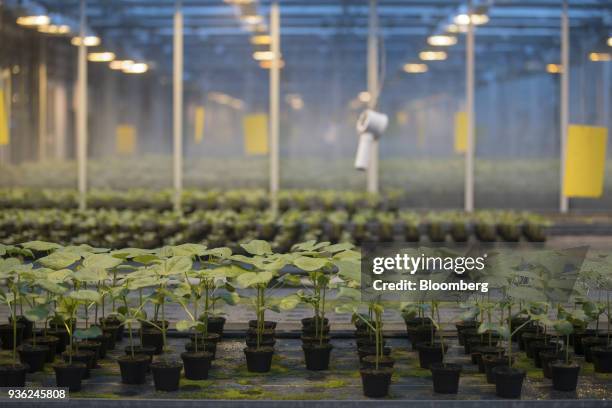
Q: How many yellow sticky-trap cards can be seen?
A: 6